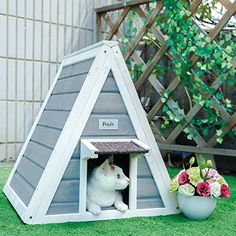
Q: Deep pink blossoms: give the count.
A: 3